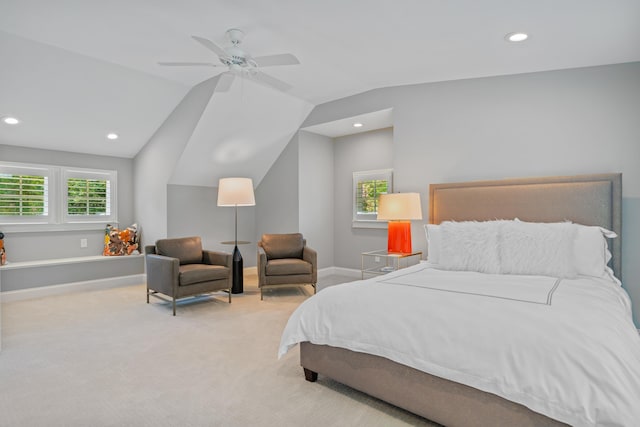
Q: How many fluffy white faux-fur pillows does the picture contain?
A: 2